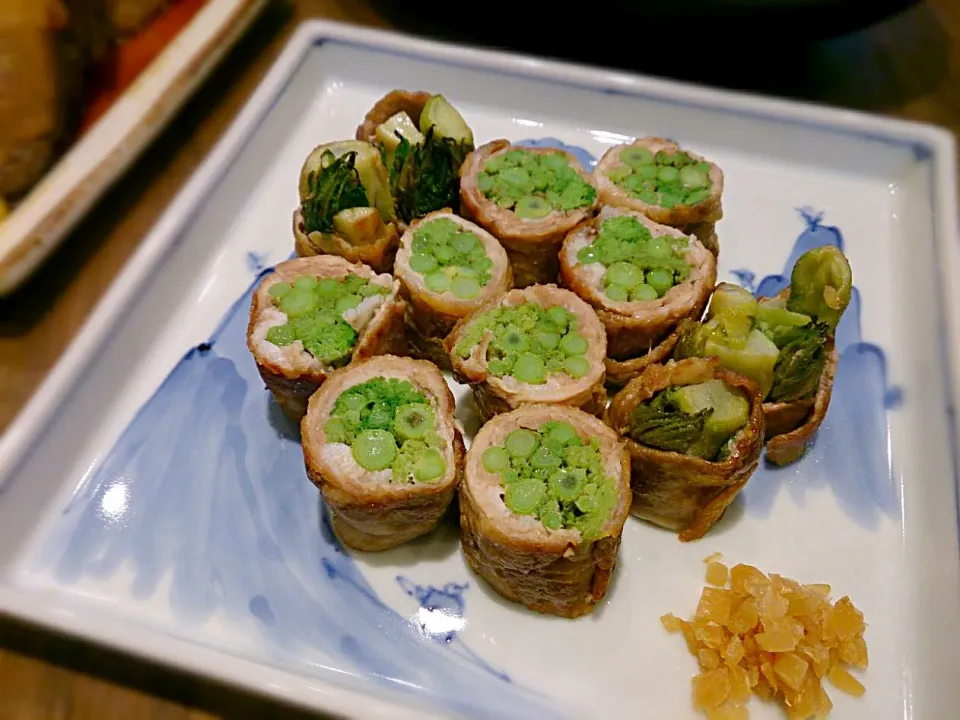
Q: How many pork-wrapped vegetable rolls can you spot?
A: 12